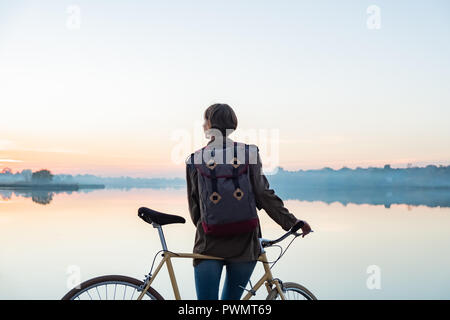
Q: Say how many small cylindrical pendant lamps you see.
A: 0